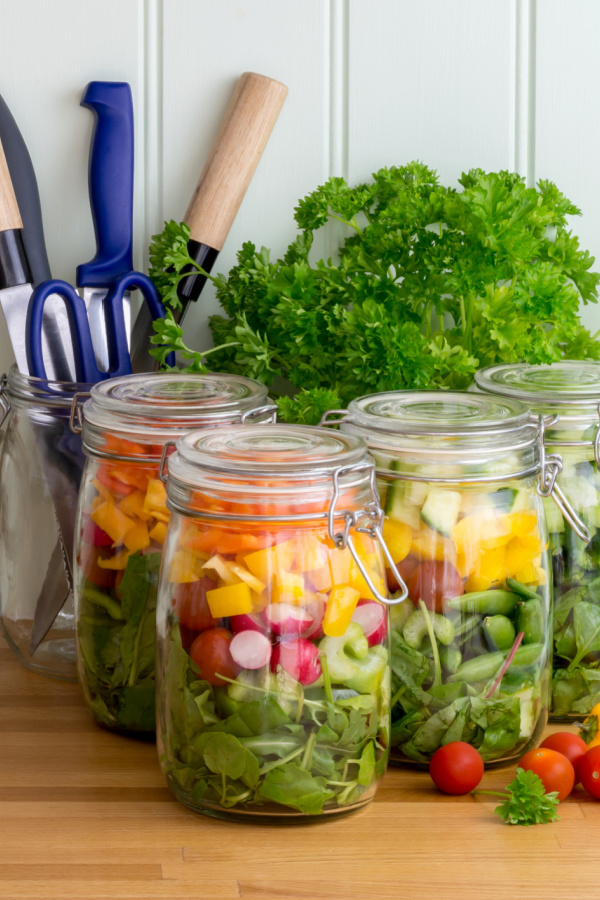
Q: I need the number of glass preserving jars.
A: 5